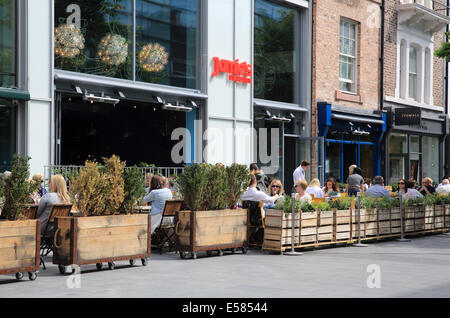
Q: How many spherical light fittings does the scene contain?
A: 3